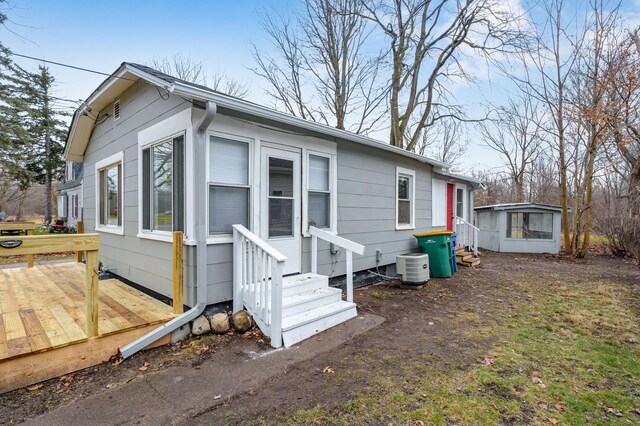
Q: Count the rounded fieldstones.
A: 3